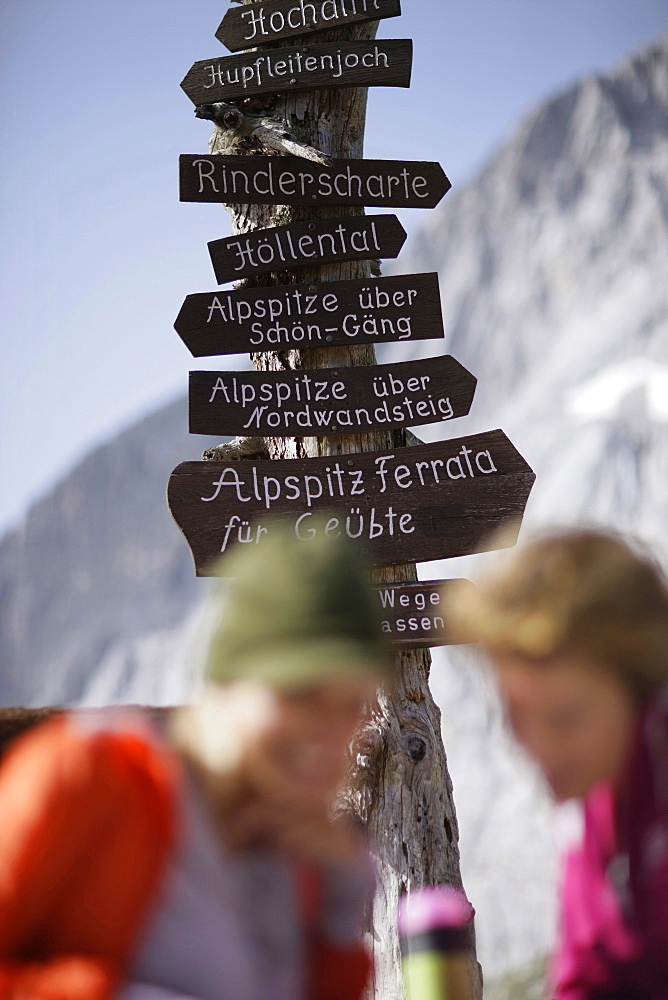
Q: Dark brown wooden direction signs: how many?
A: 8